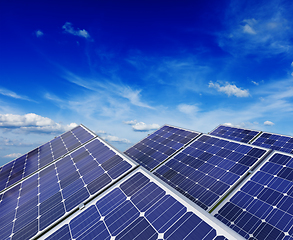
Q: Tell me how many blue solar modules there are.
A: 8